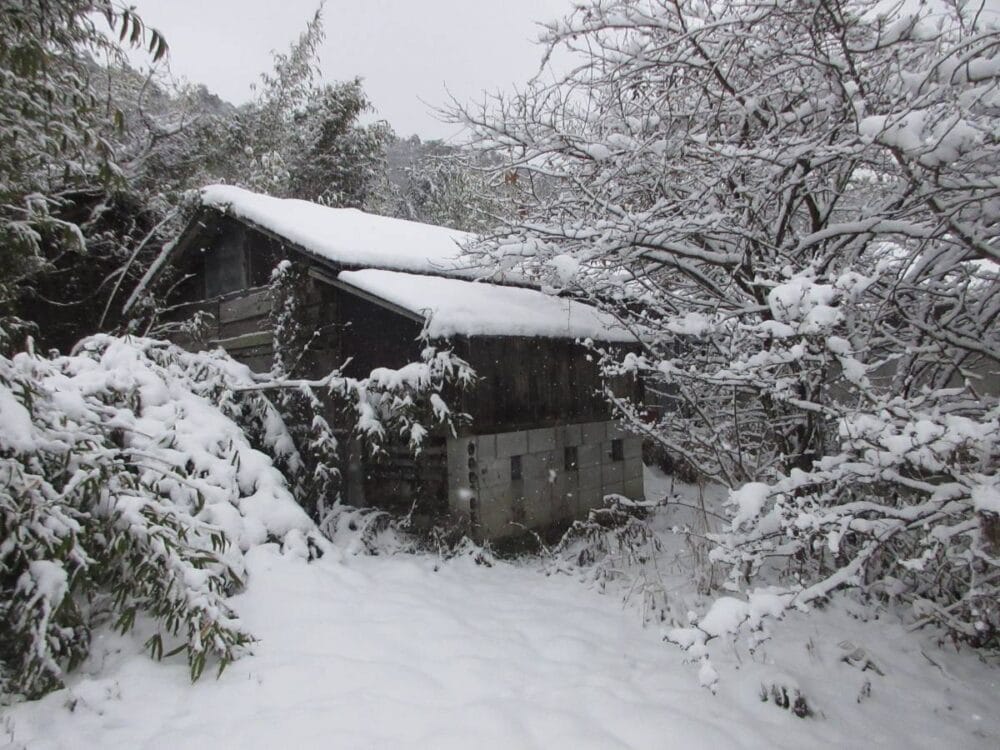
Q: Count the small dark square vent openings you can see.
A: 3